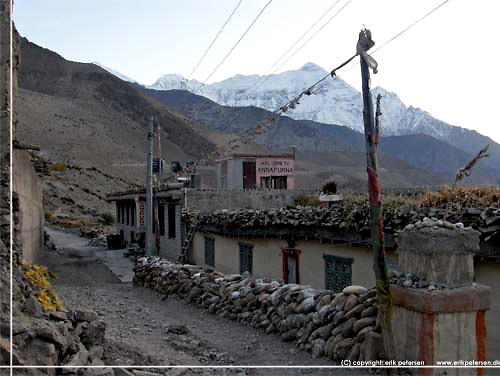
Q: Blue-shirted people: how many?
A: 0